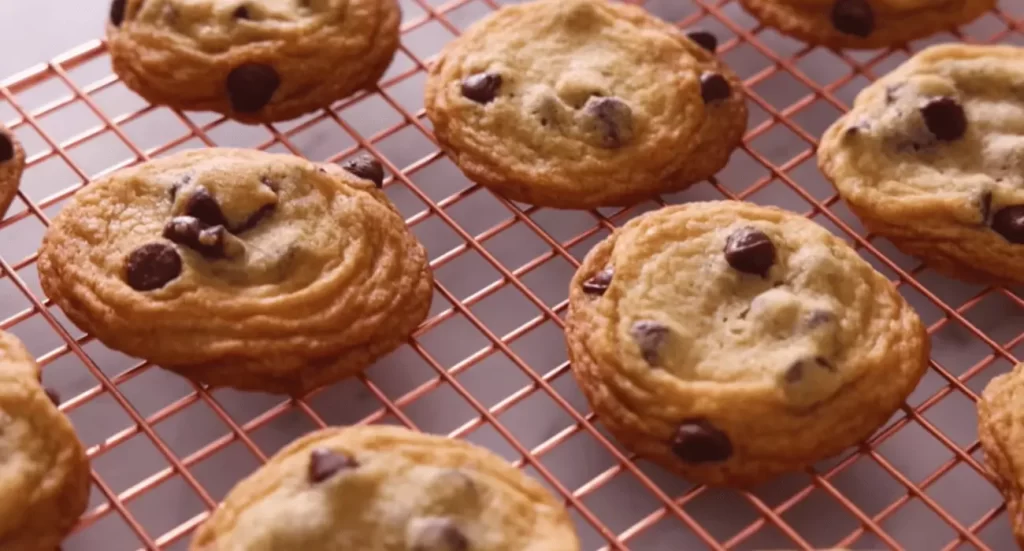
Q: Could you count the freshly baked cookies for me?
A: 10